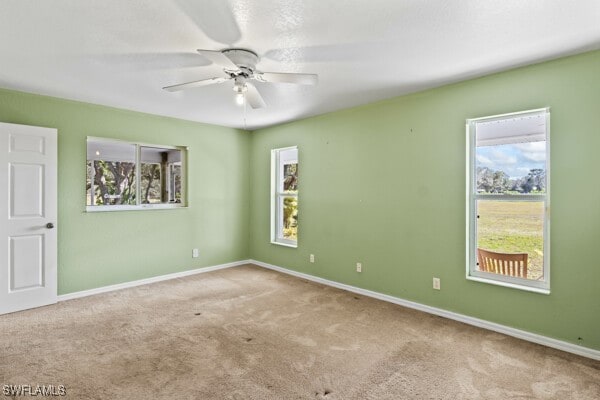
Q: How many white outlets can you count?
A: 4